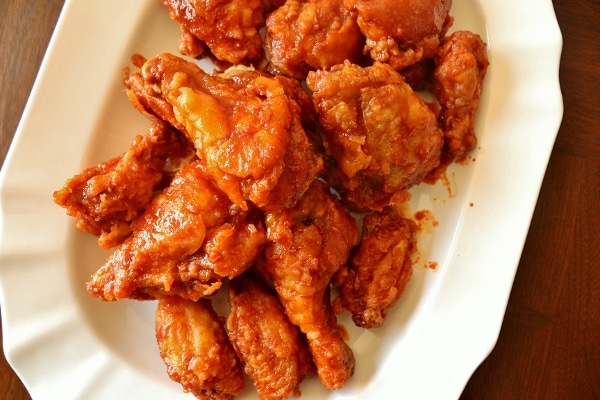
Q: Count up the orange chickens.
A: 12